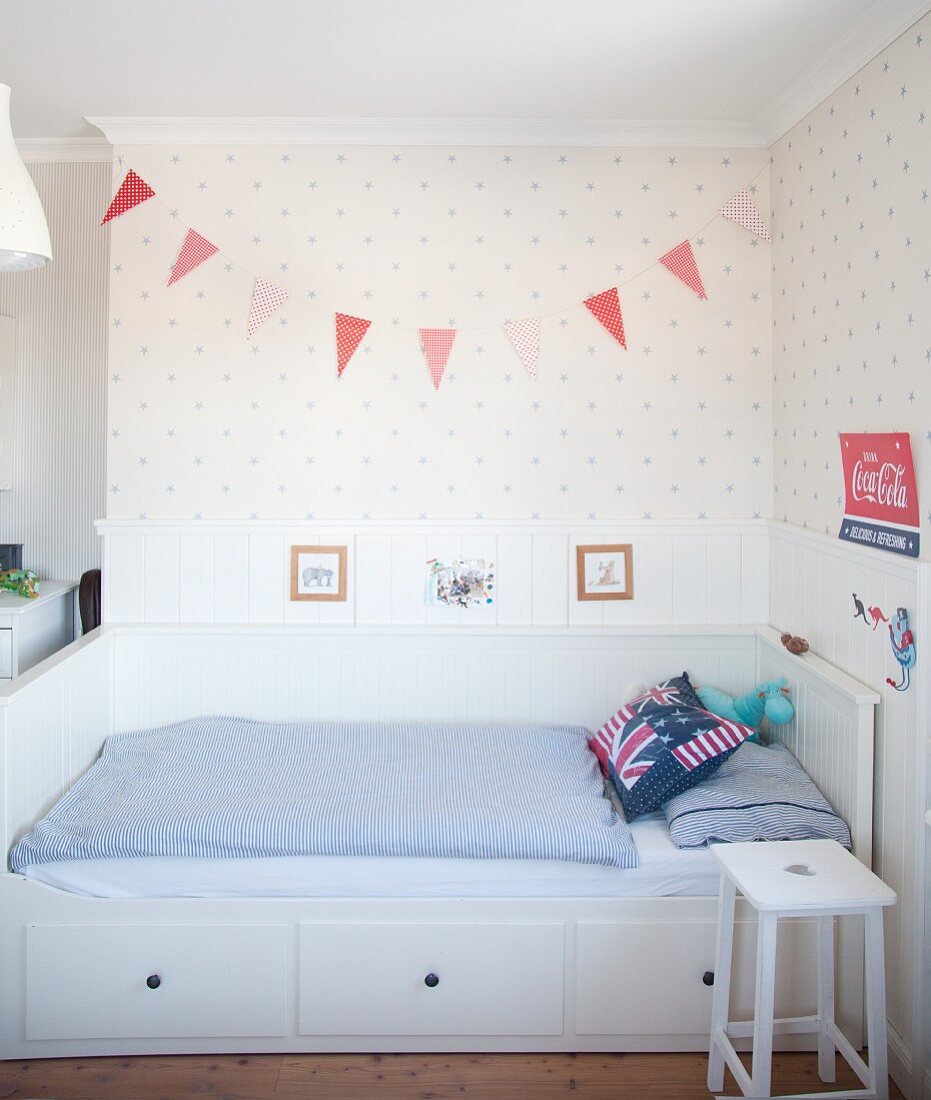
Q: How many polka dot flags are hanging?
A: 6